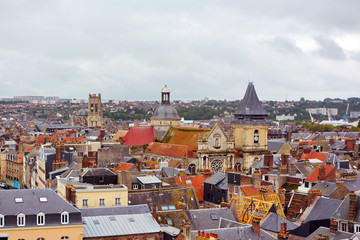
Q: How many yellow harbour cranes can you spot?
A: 2